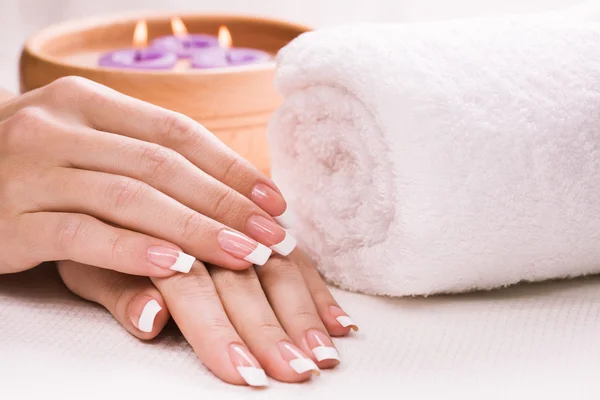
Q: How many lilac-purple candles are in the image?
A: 3